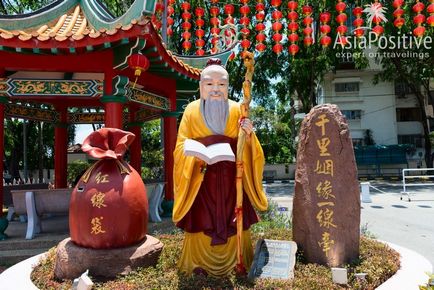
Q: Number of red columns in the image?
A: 5